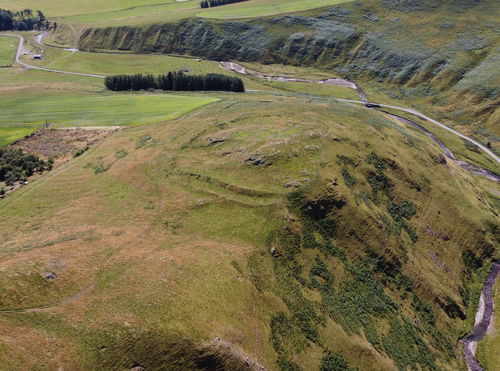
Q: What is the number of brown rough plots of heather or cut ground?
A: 1